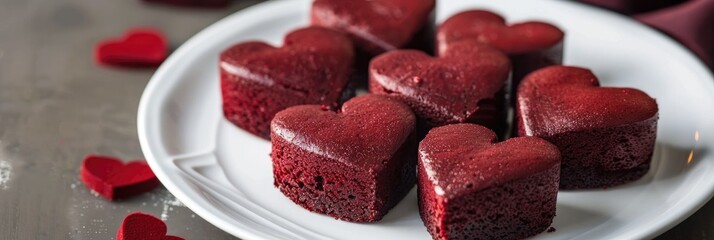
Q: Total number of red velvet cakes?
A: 7